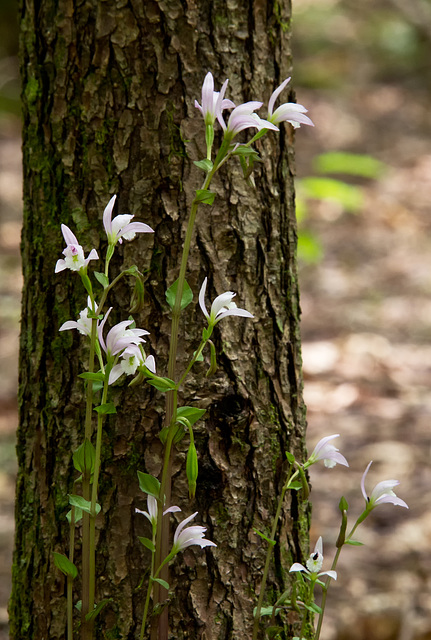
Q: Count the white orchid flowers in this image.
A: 14